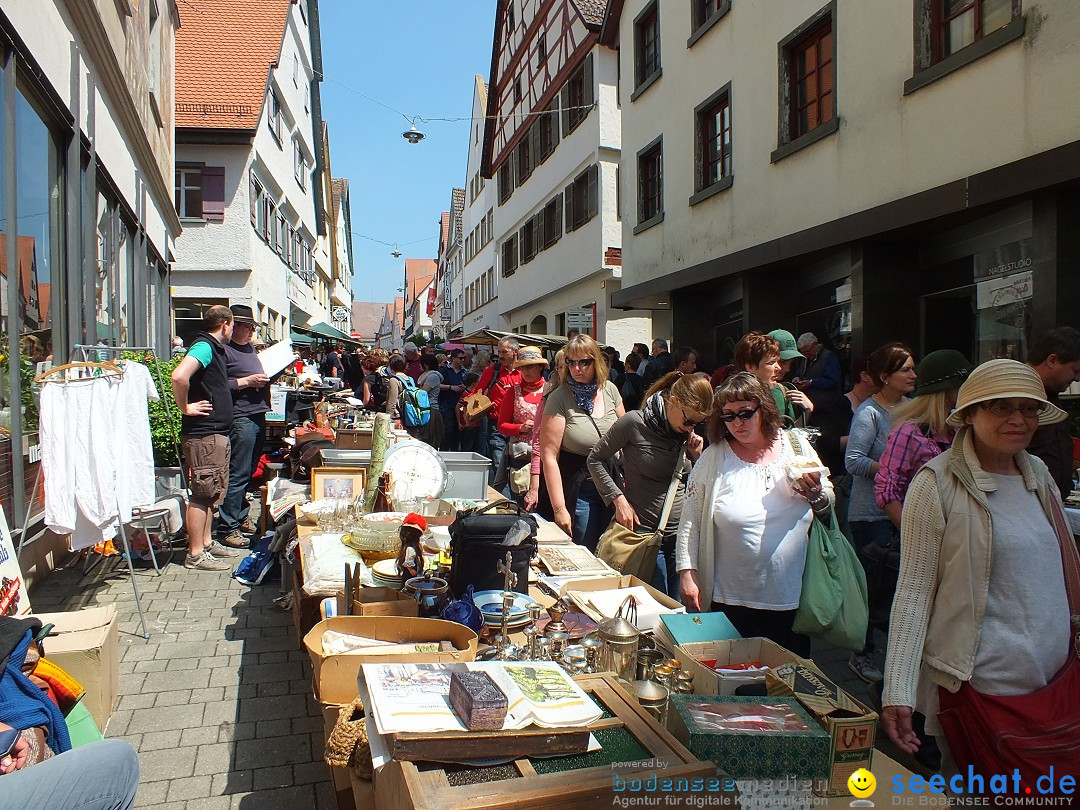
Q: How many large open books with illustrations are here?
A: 1